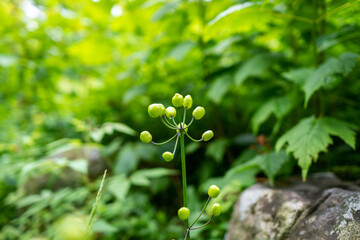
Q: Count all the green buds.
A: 12